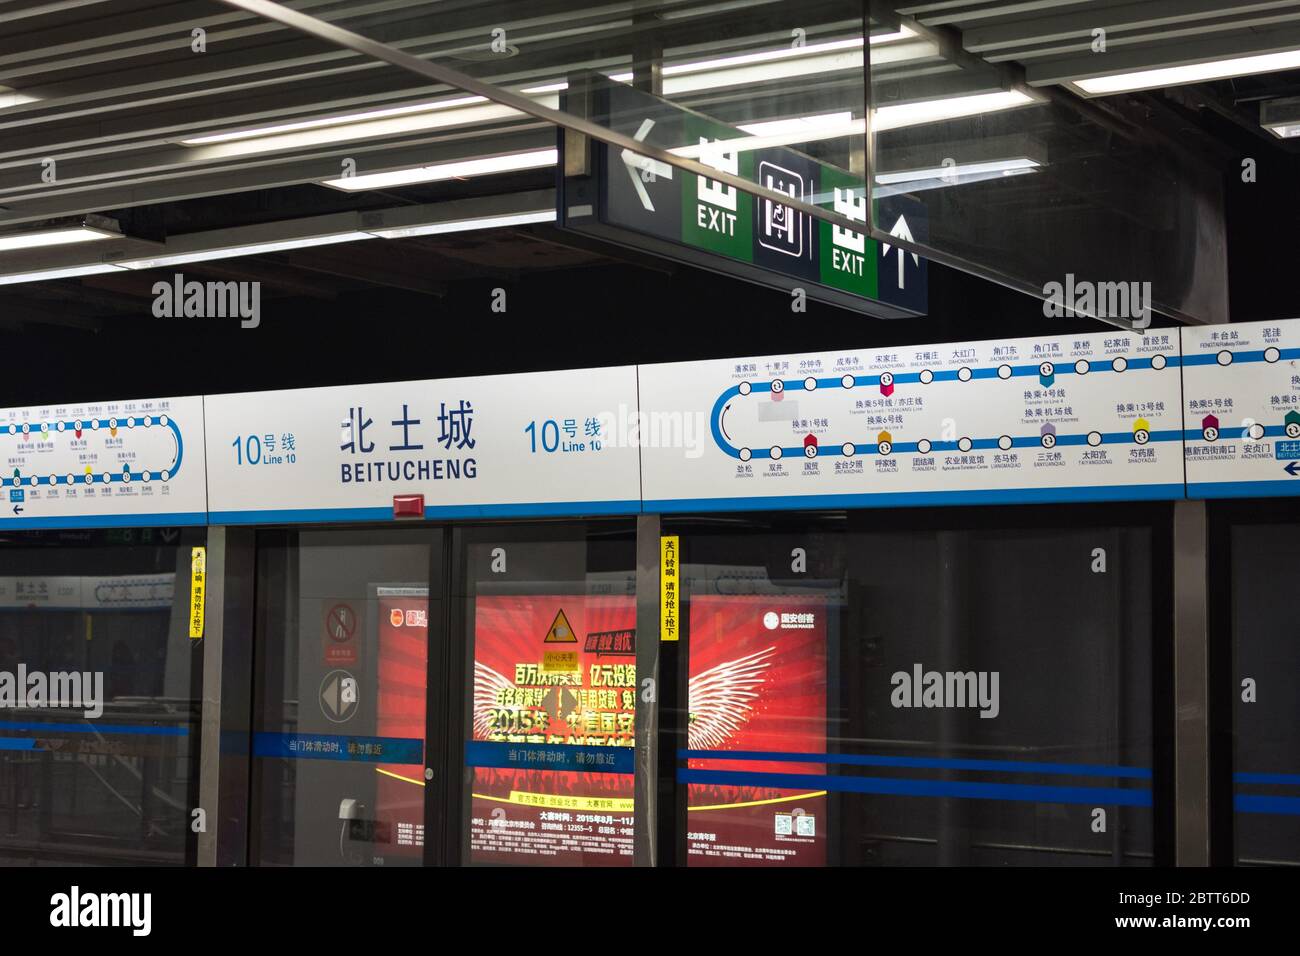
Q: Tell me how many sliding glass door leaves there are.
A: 2